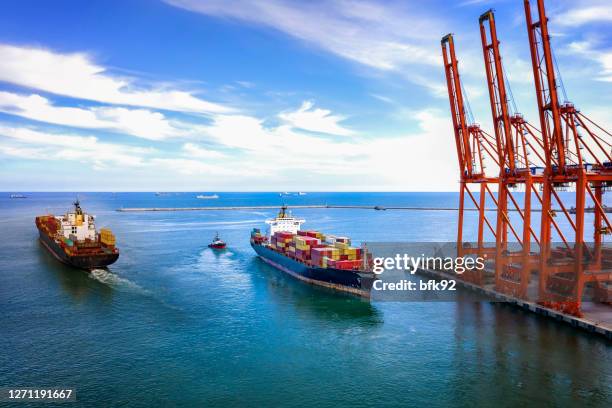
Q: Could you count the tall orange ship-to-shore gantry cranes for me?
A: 3